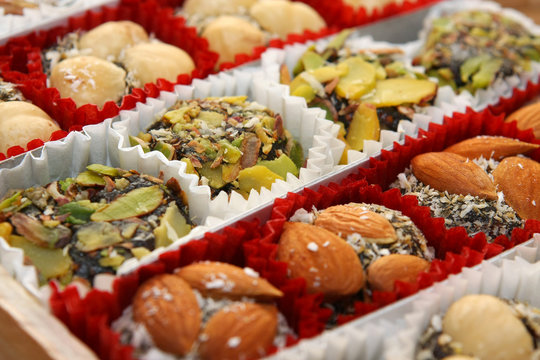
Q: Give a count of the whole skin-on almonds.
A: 10